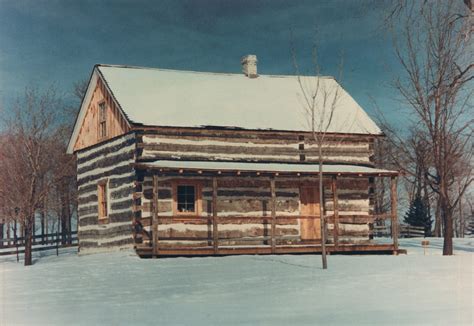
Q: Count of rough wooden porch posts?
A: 5